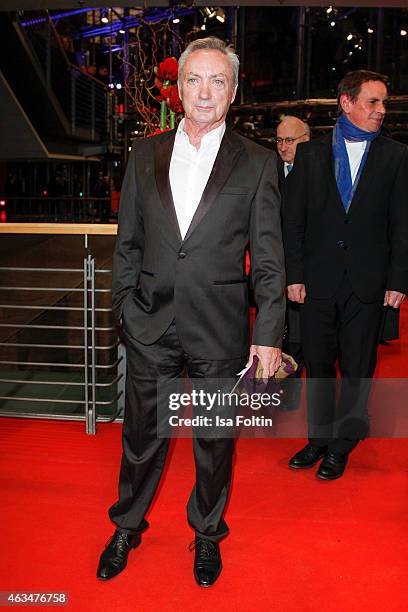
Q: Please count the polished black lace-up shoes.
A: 4